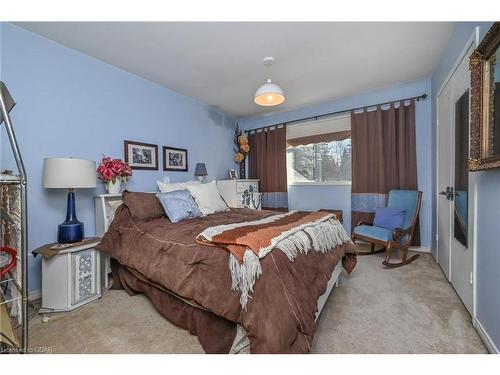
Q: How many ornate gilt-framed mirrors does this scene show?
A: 1